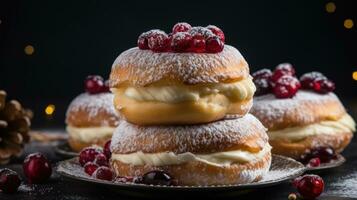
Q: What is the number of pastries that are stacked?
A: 2